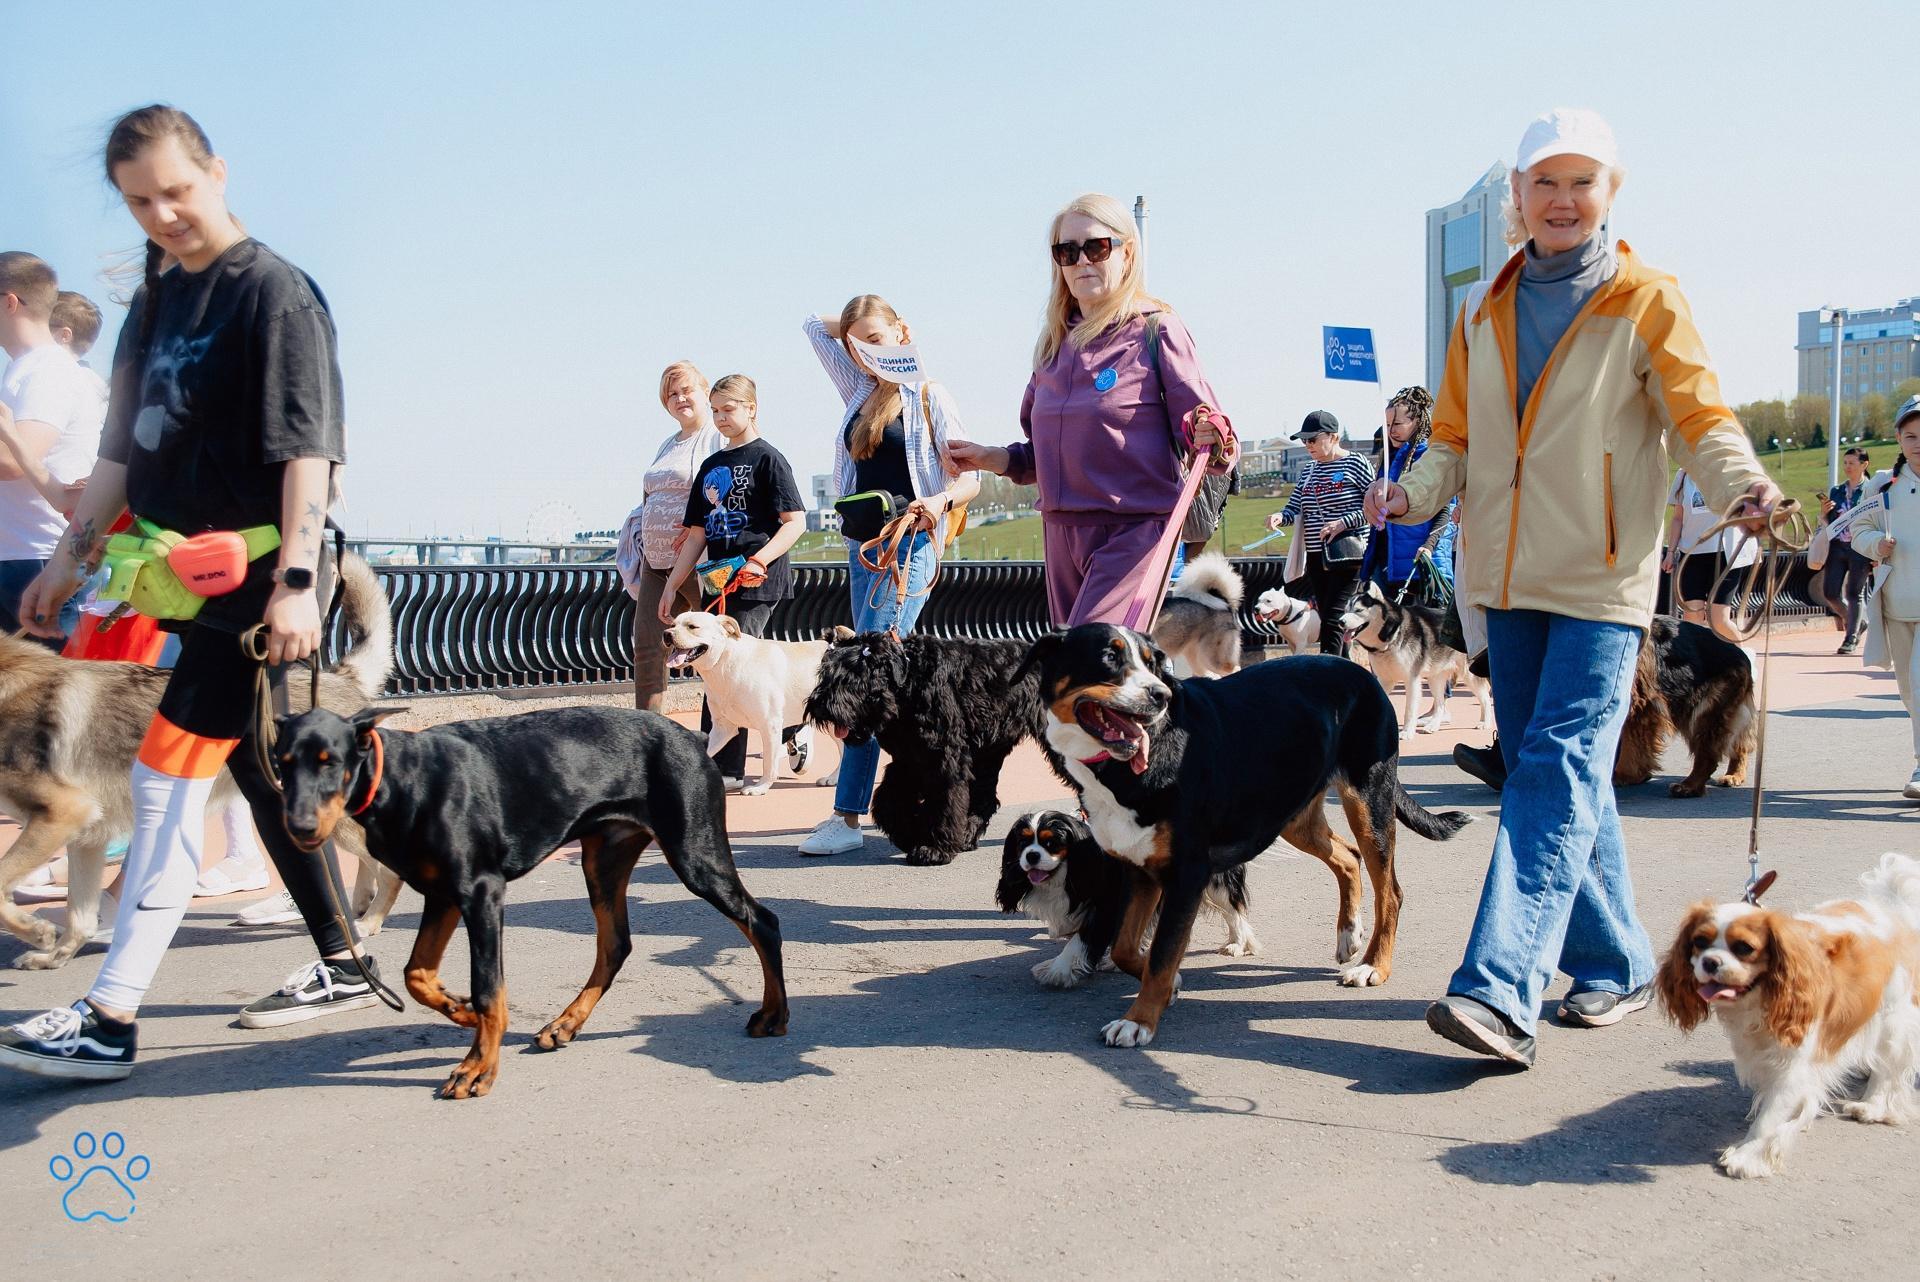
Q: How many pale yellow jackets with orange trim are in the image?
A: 1